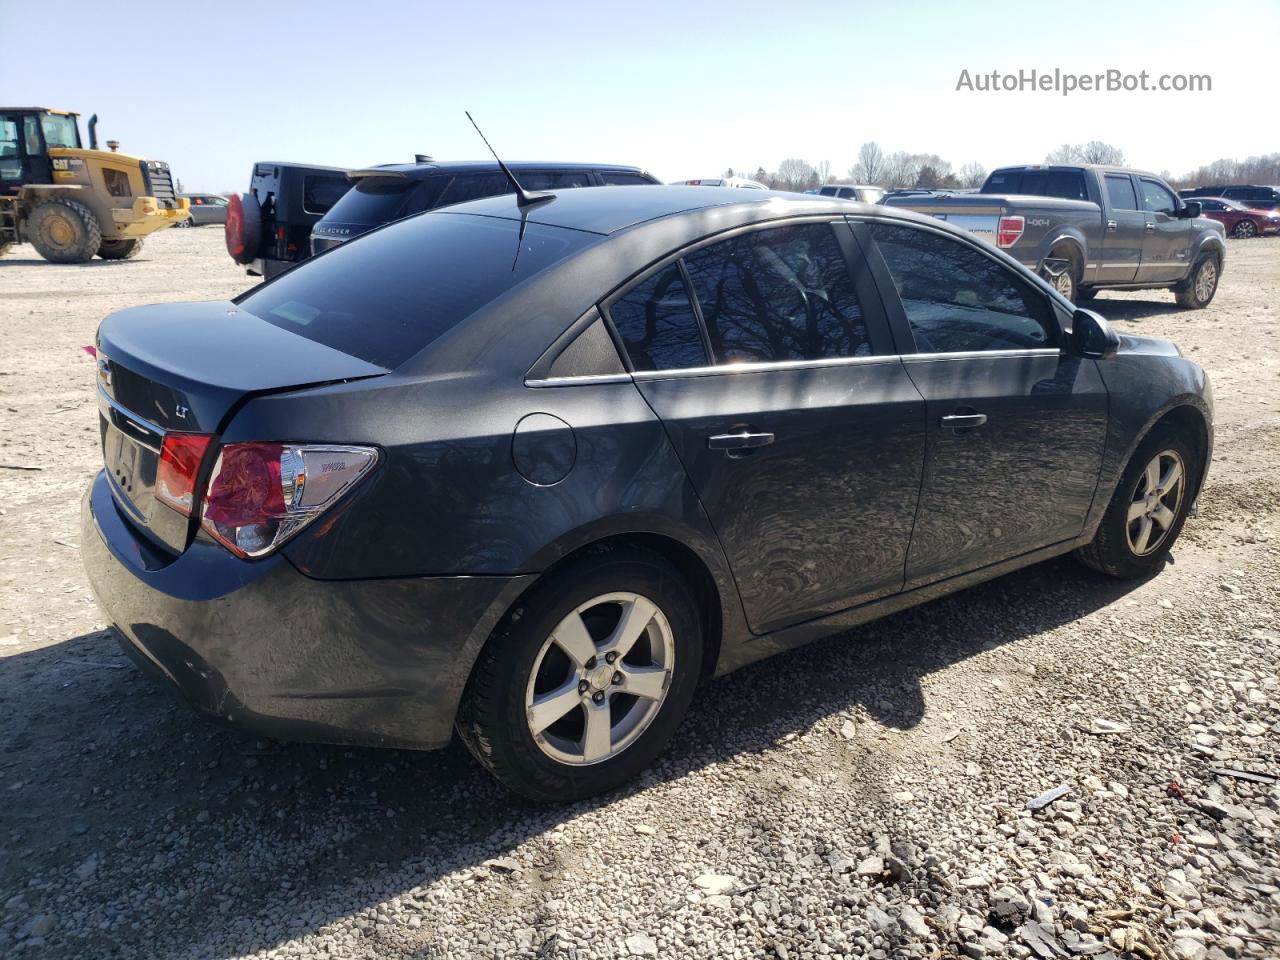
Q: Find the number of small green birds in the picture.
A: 0